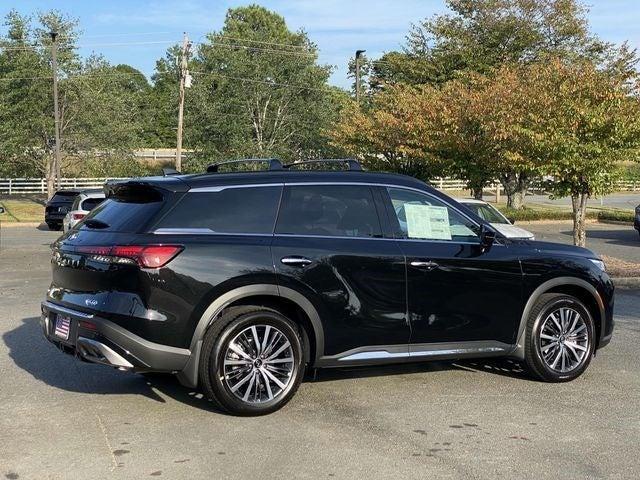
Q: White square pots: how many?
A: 0